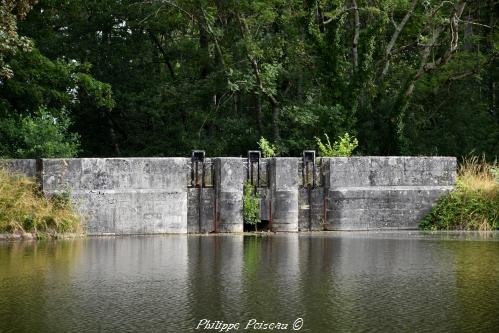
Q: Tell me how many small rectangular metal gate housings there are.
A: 3